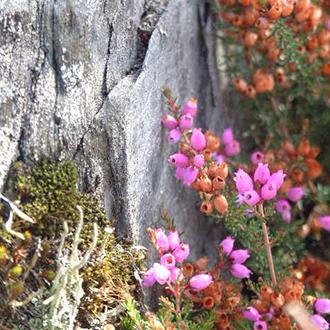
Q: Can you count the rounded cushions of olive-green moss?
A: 1